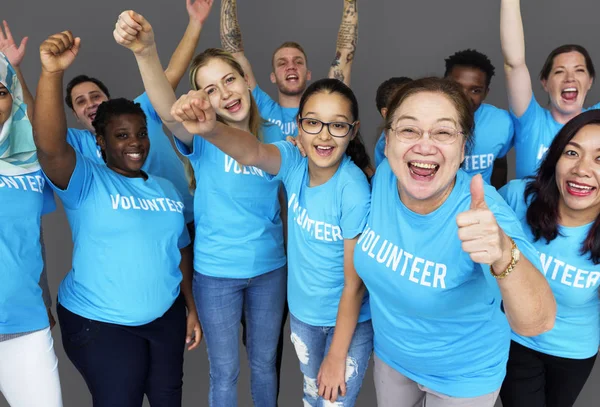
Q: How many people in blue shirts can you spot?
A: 11